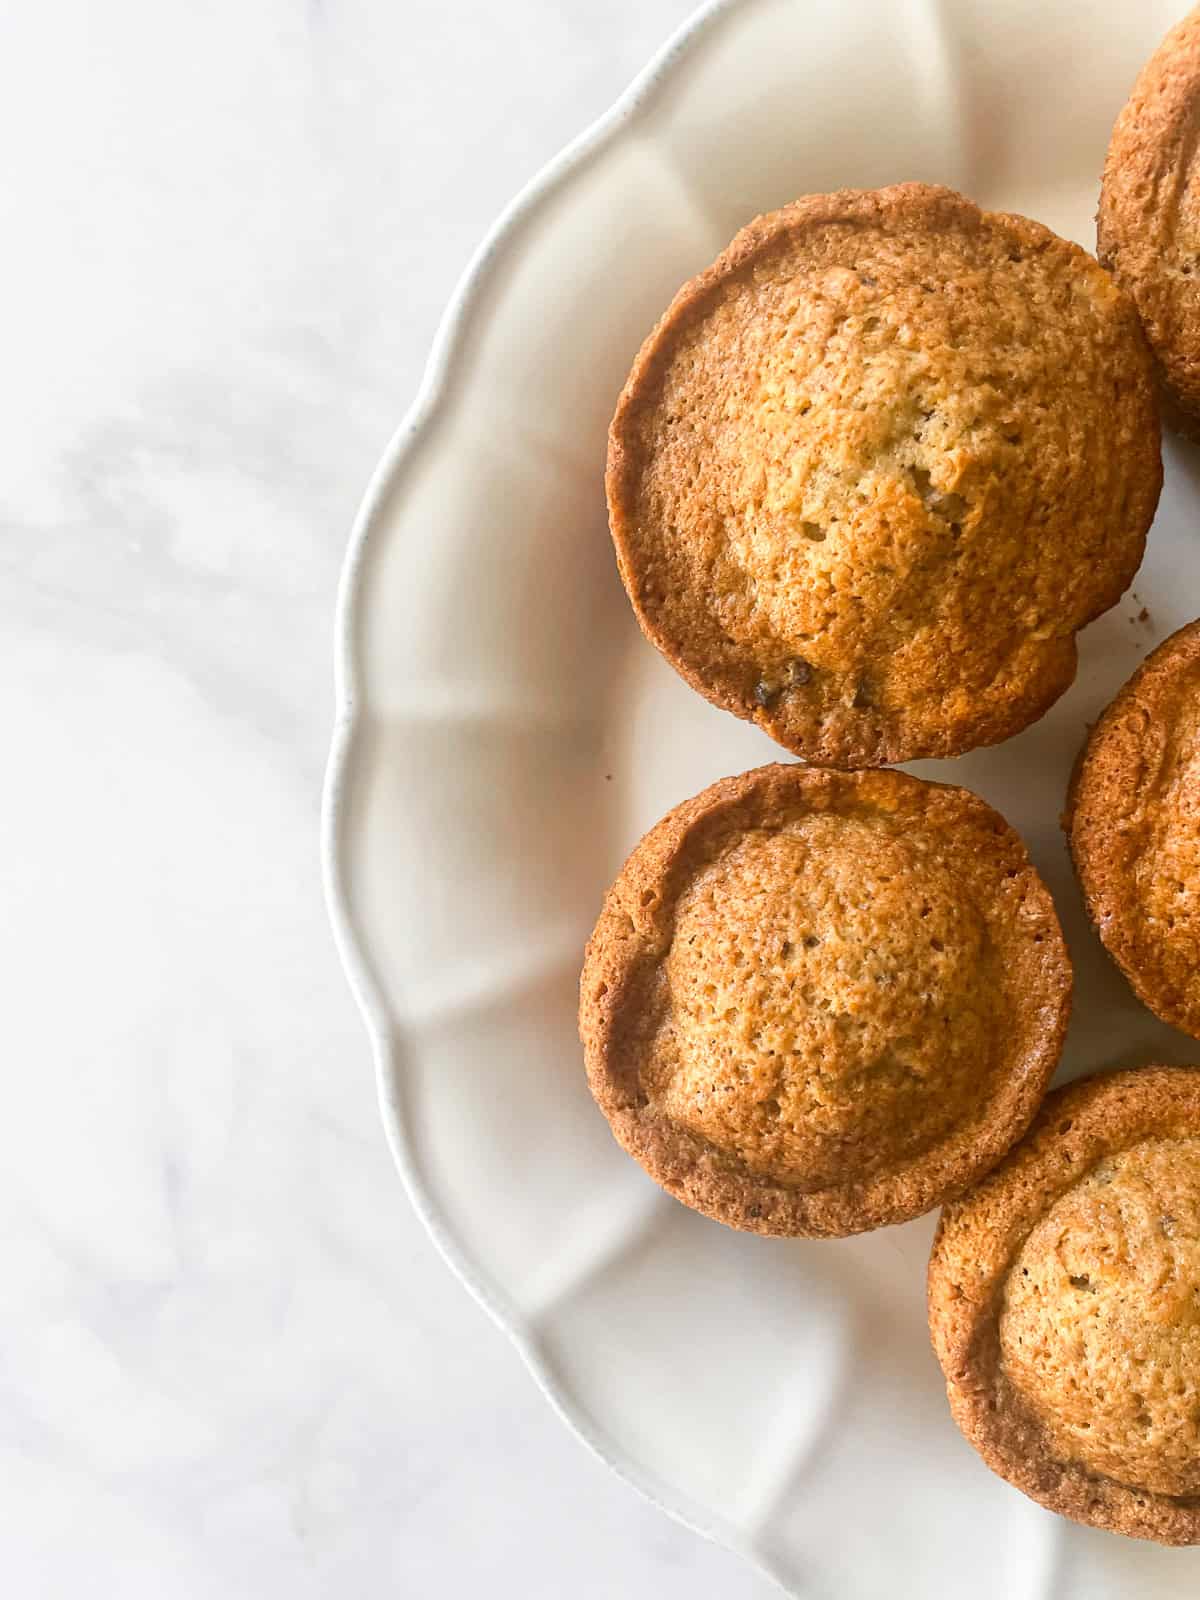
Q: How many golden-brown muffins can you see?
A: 5